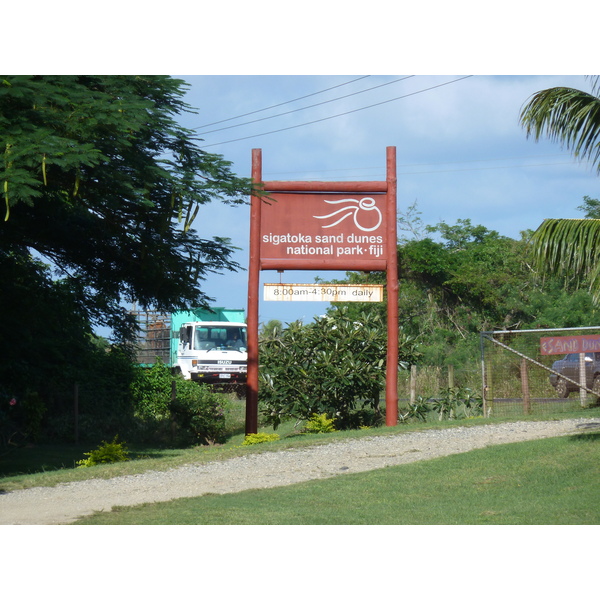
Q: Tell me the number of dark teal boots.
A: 0